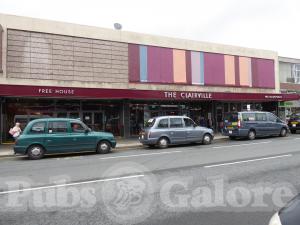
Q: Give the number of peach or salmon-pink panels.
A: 3